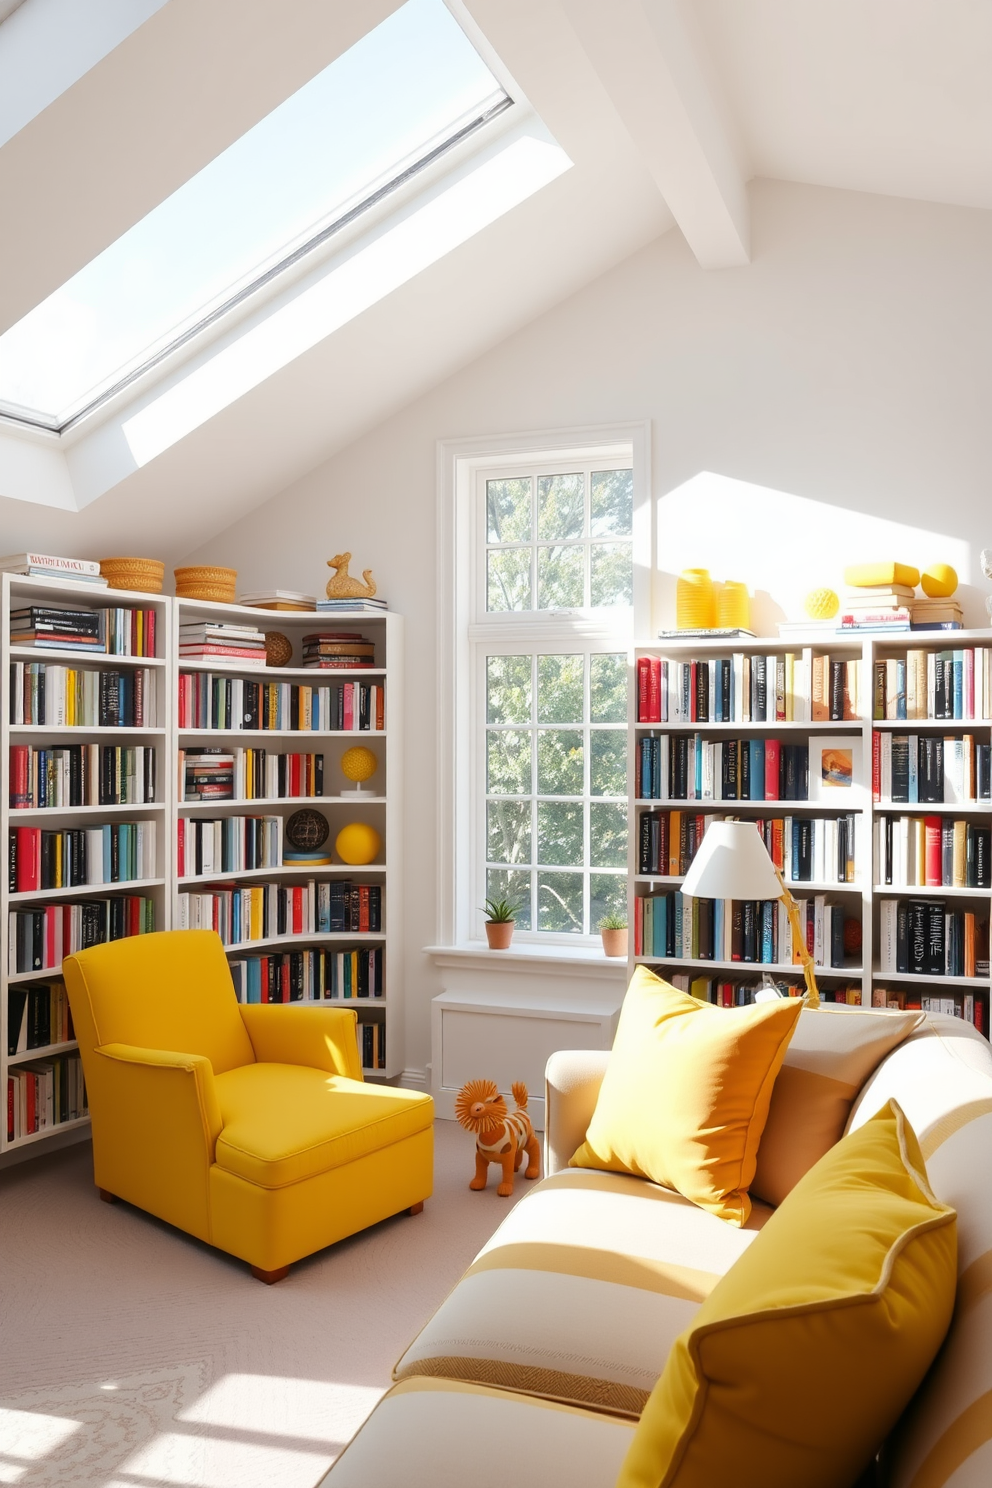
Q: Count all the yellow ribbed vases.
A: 2